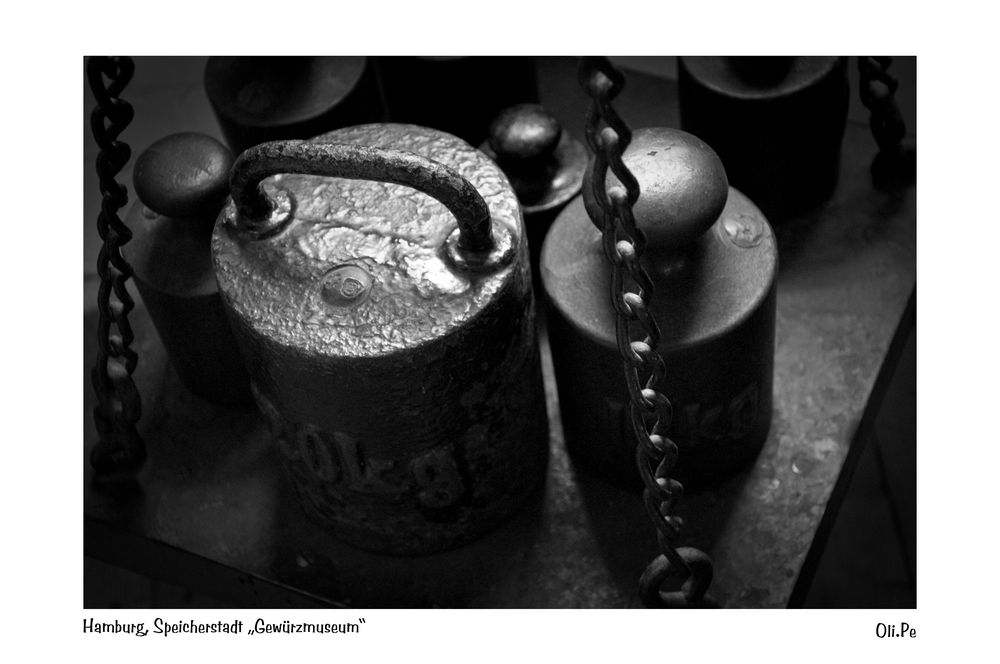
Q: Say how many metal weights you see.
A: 7